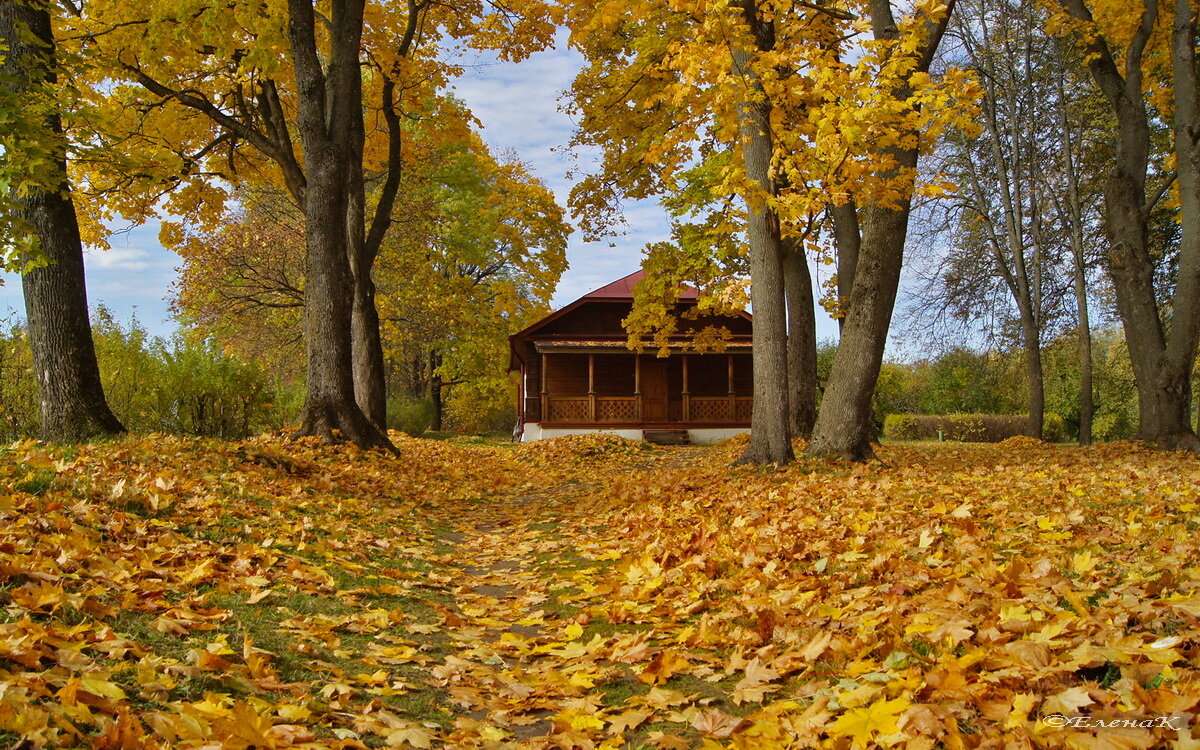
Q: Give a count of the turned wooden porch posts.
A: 5